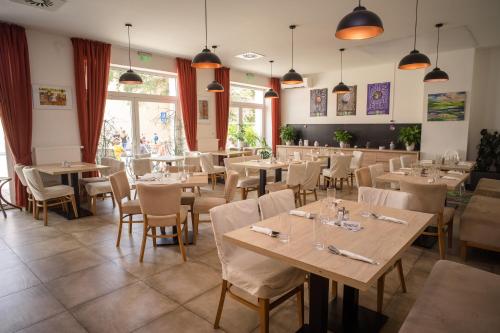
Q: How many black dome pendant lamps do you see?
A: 9